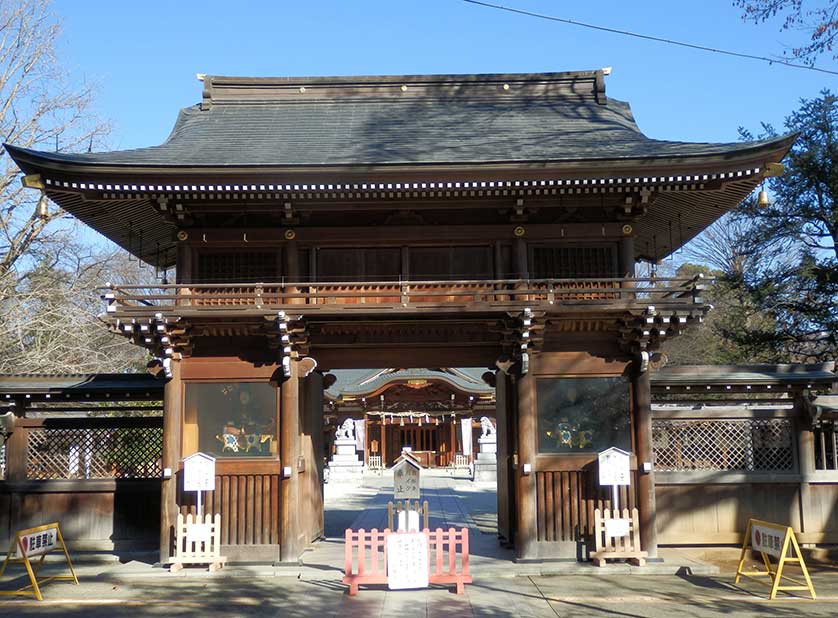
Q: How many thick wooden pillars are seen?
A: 4